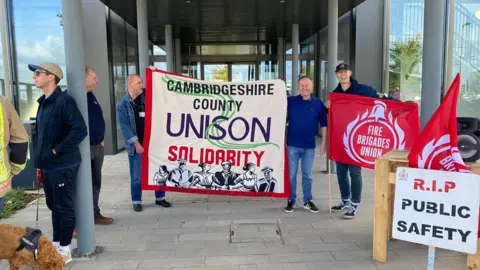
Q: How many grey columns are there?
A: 8